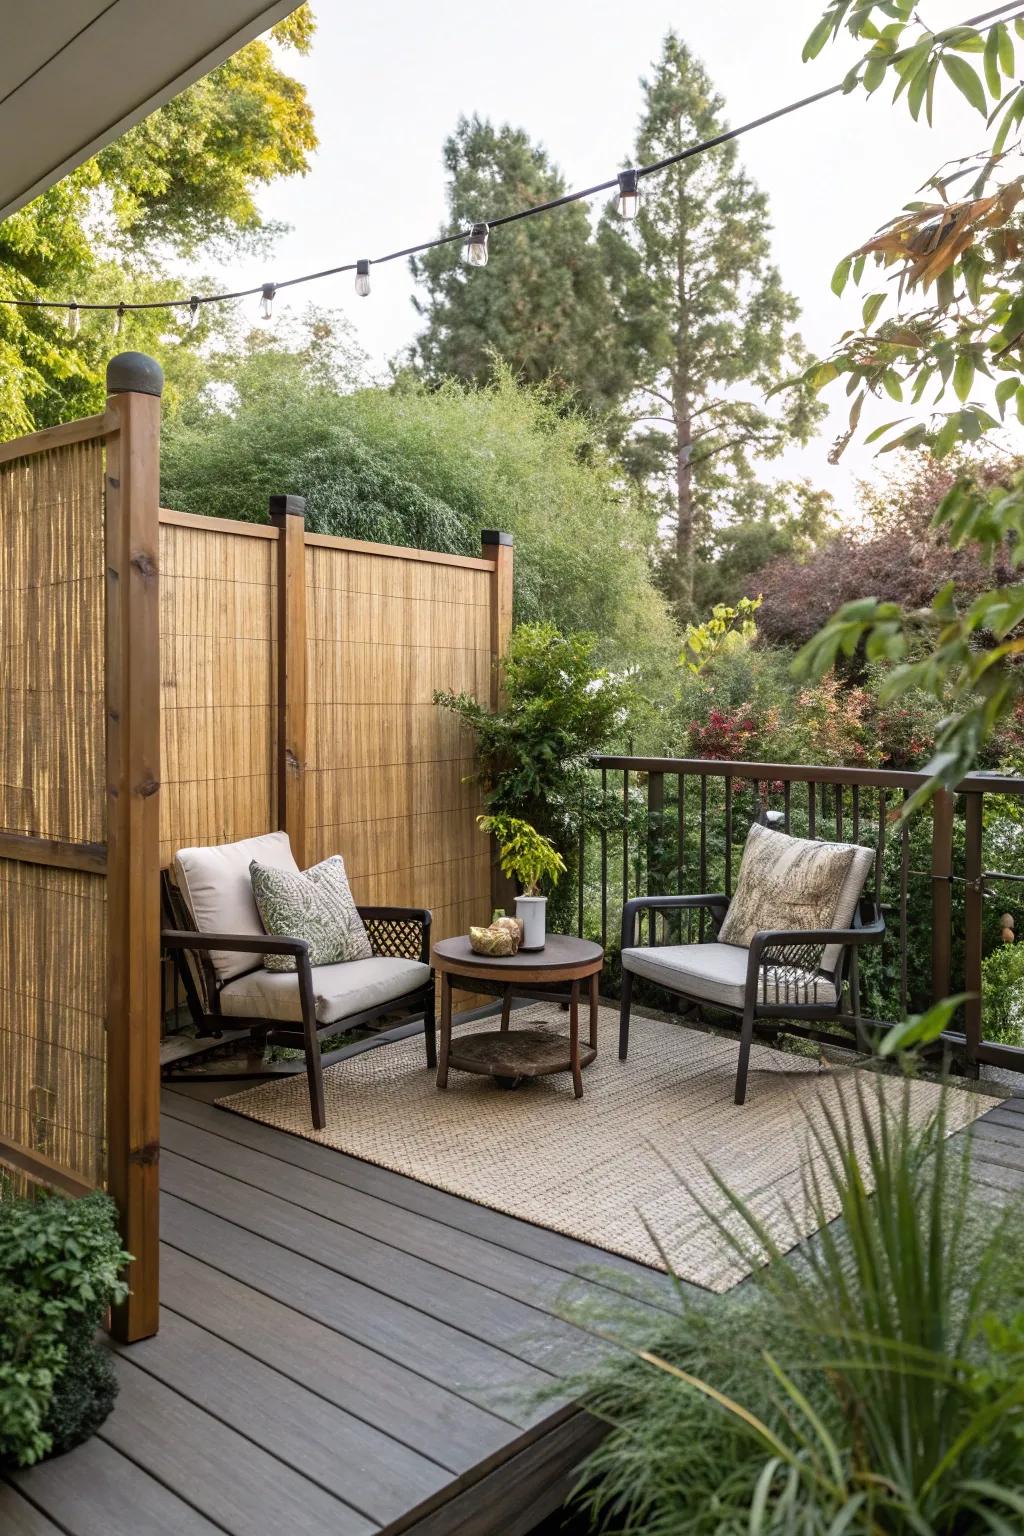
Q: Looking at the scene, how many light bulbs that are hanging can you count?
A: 7